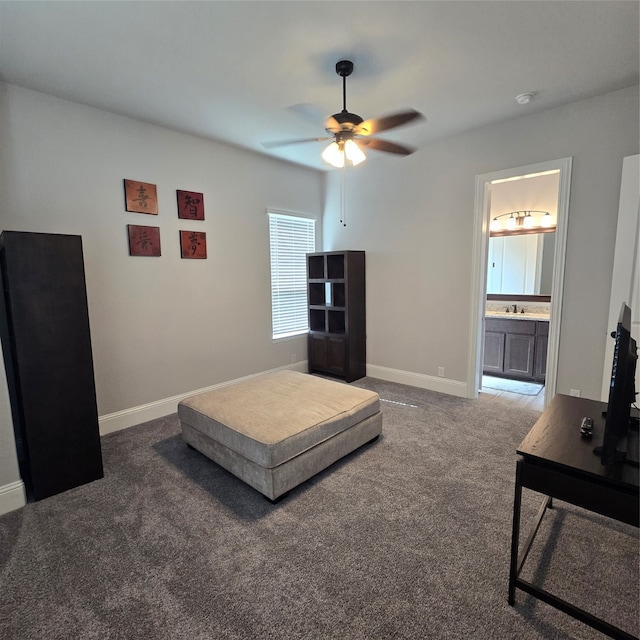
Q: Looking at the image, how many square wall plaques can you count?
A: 4